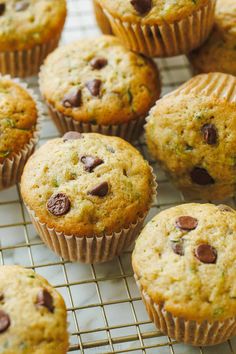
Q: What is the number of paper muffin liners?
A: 7